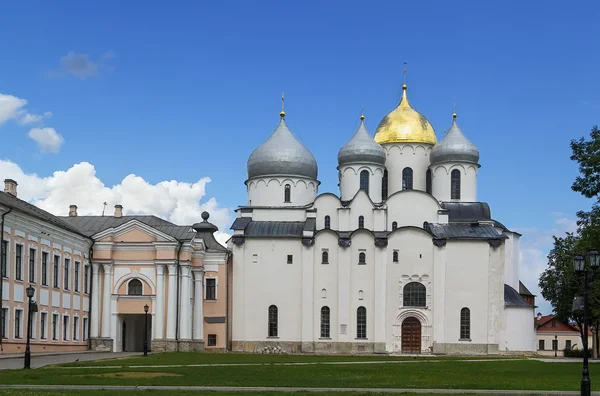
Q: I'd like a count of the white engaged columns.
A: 6